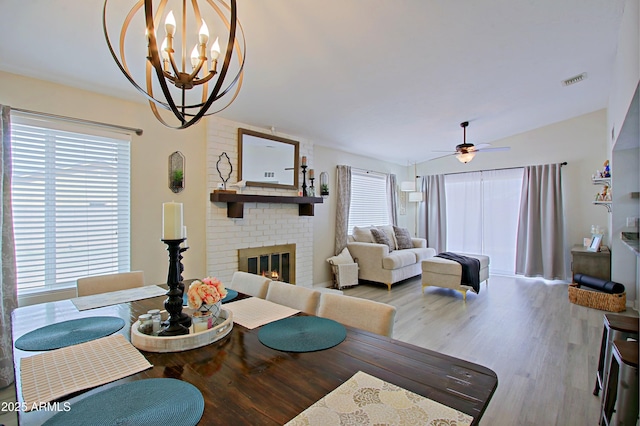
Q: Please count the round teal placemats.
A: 4